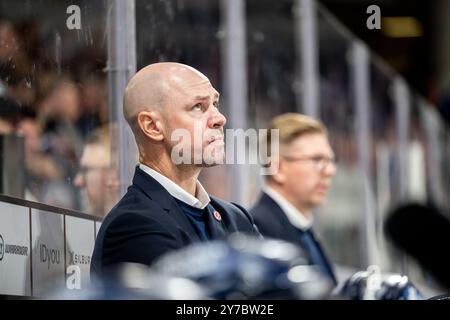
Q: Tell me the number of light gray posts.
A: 6